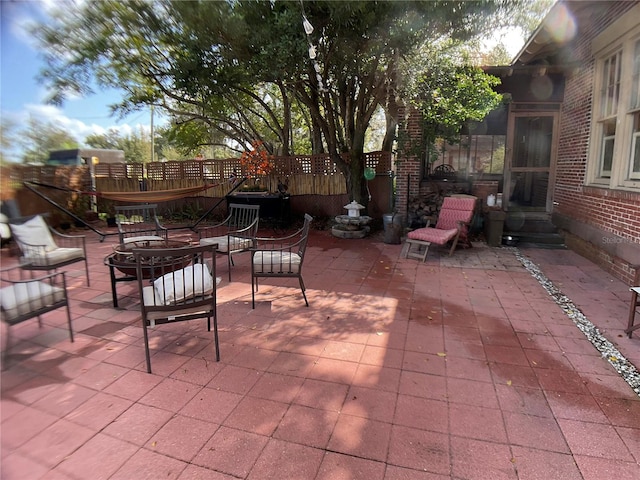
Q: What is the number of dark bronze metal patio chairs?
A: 6